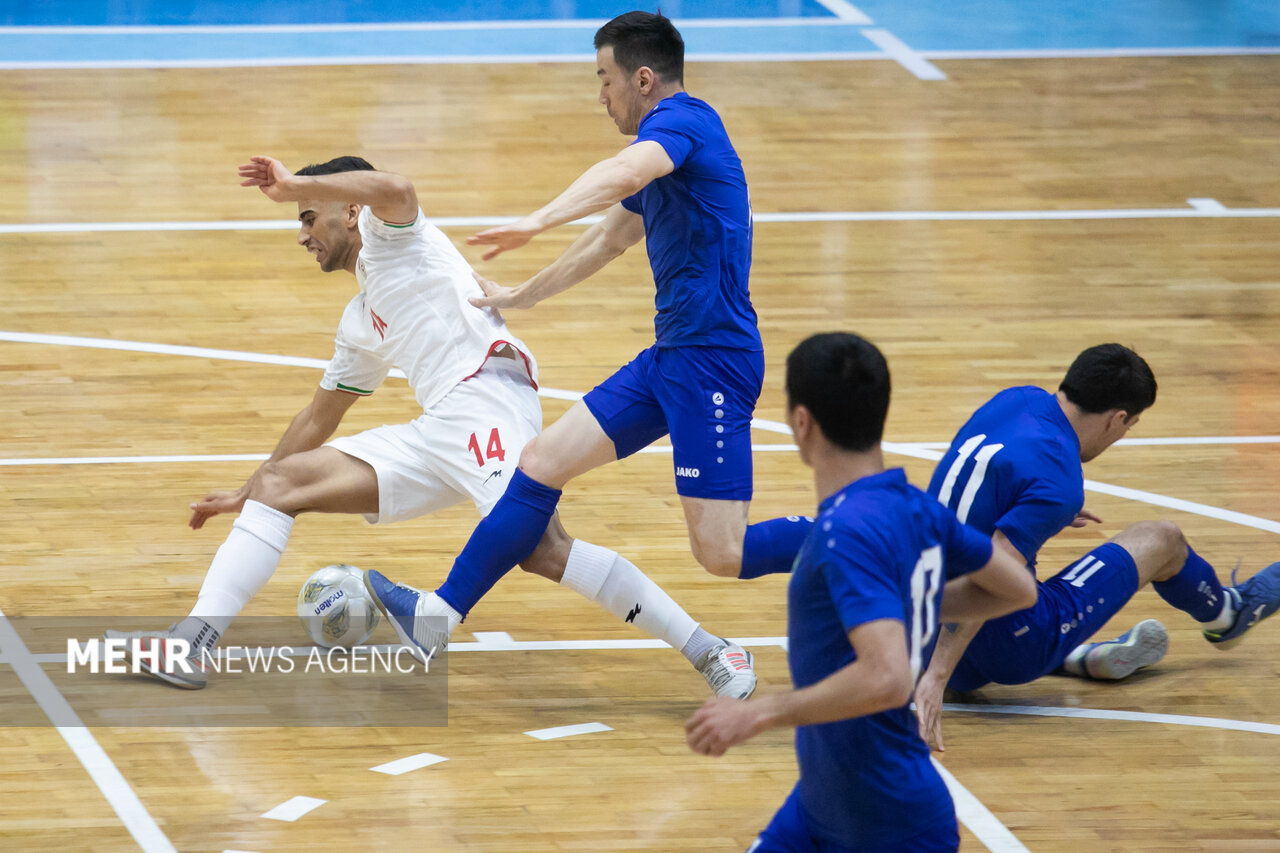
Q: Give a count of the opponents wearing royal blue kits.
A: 3